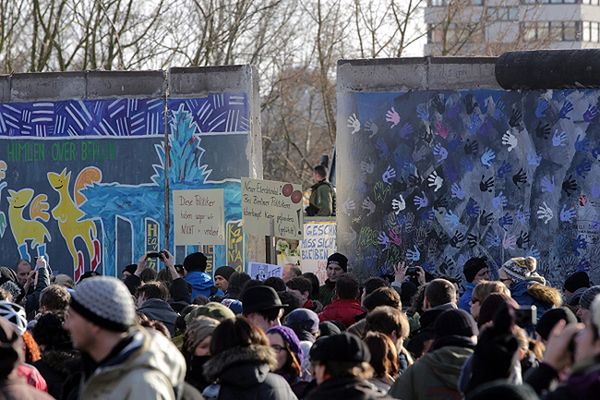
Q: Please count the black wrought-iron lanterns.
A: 0